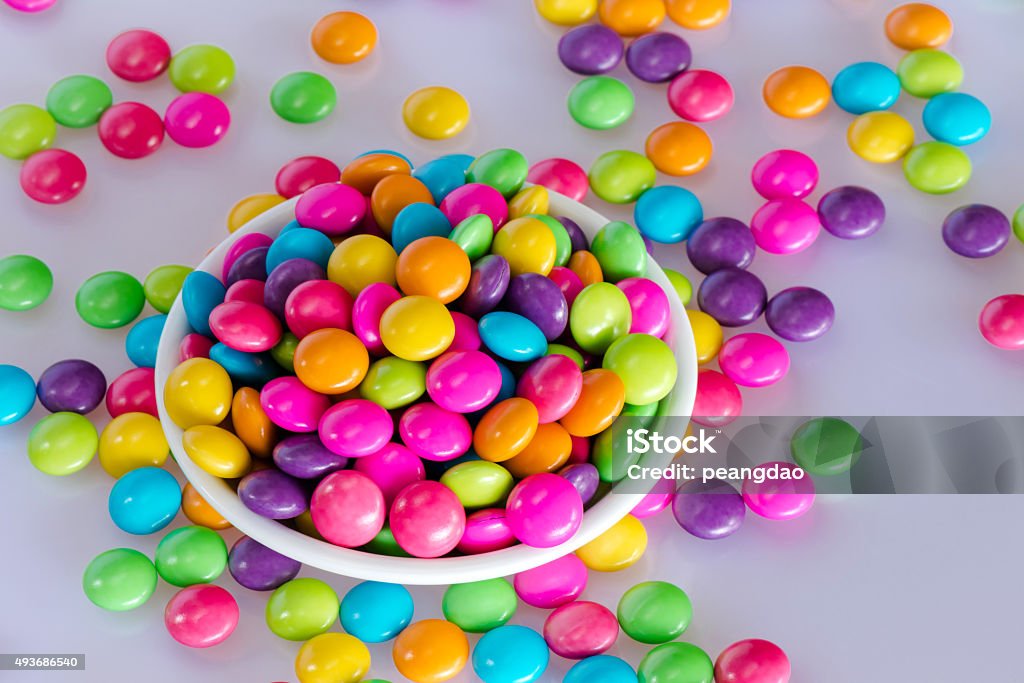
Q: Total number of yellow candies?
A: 14